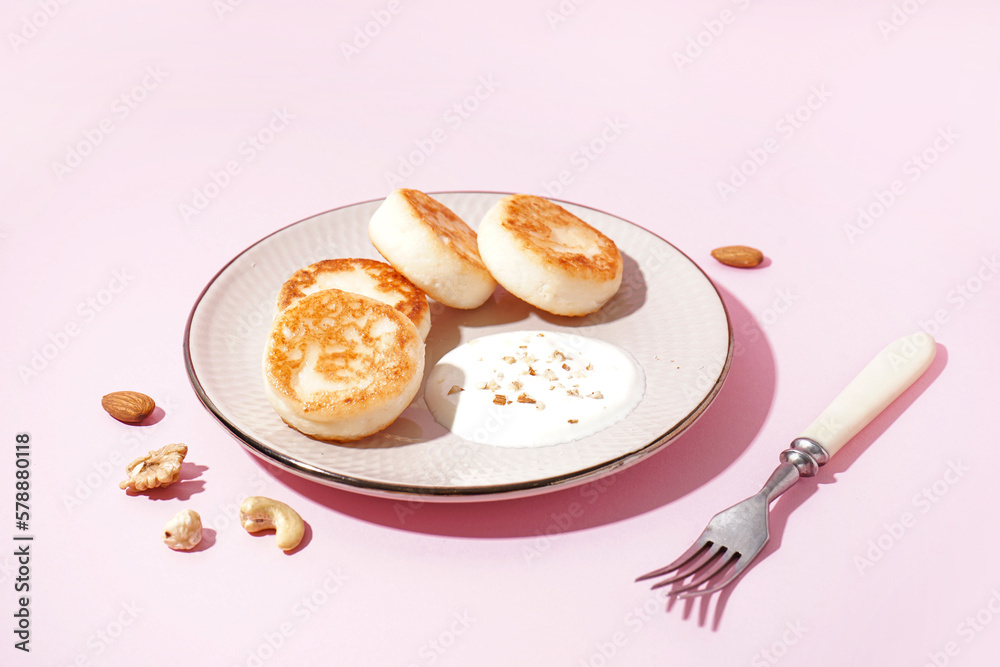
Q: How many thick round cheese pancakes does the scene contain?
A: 4